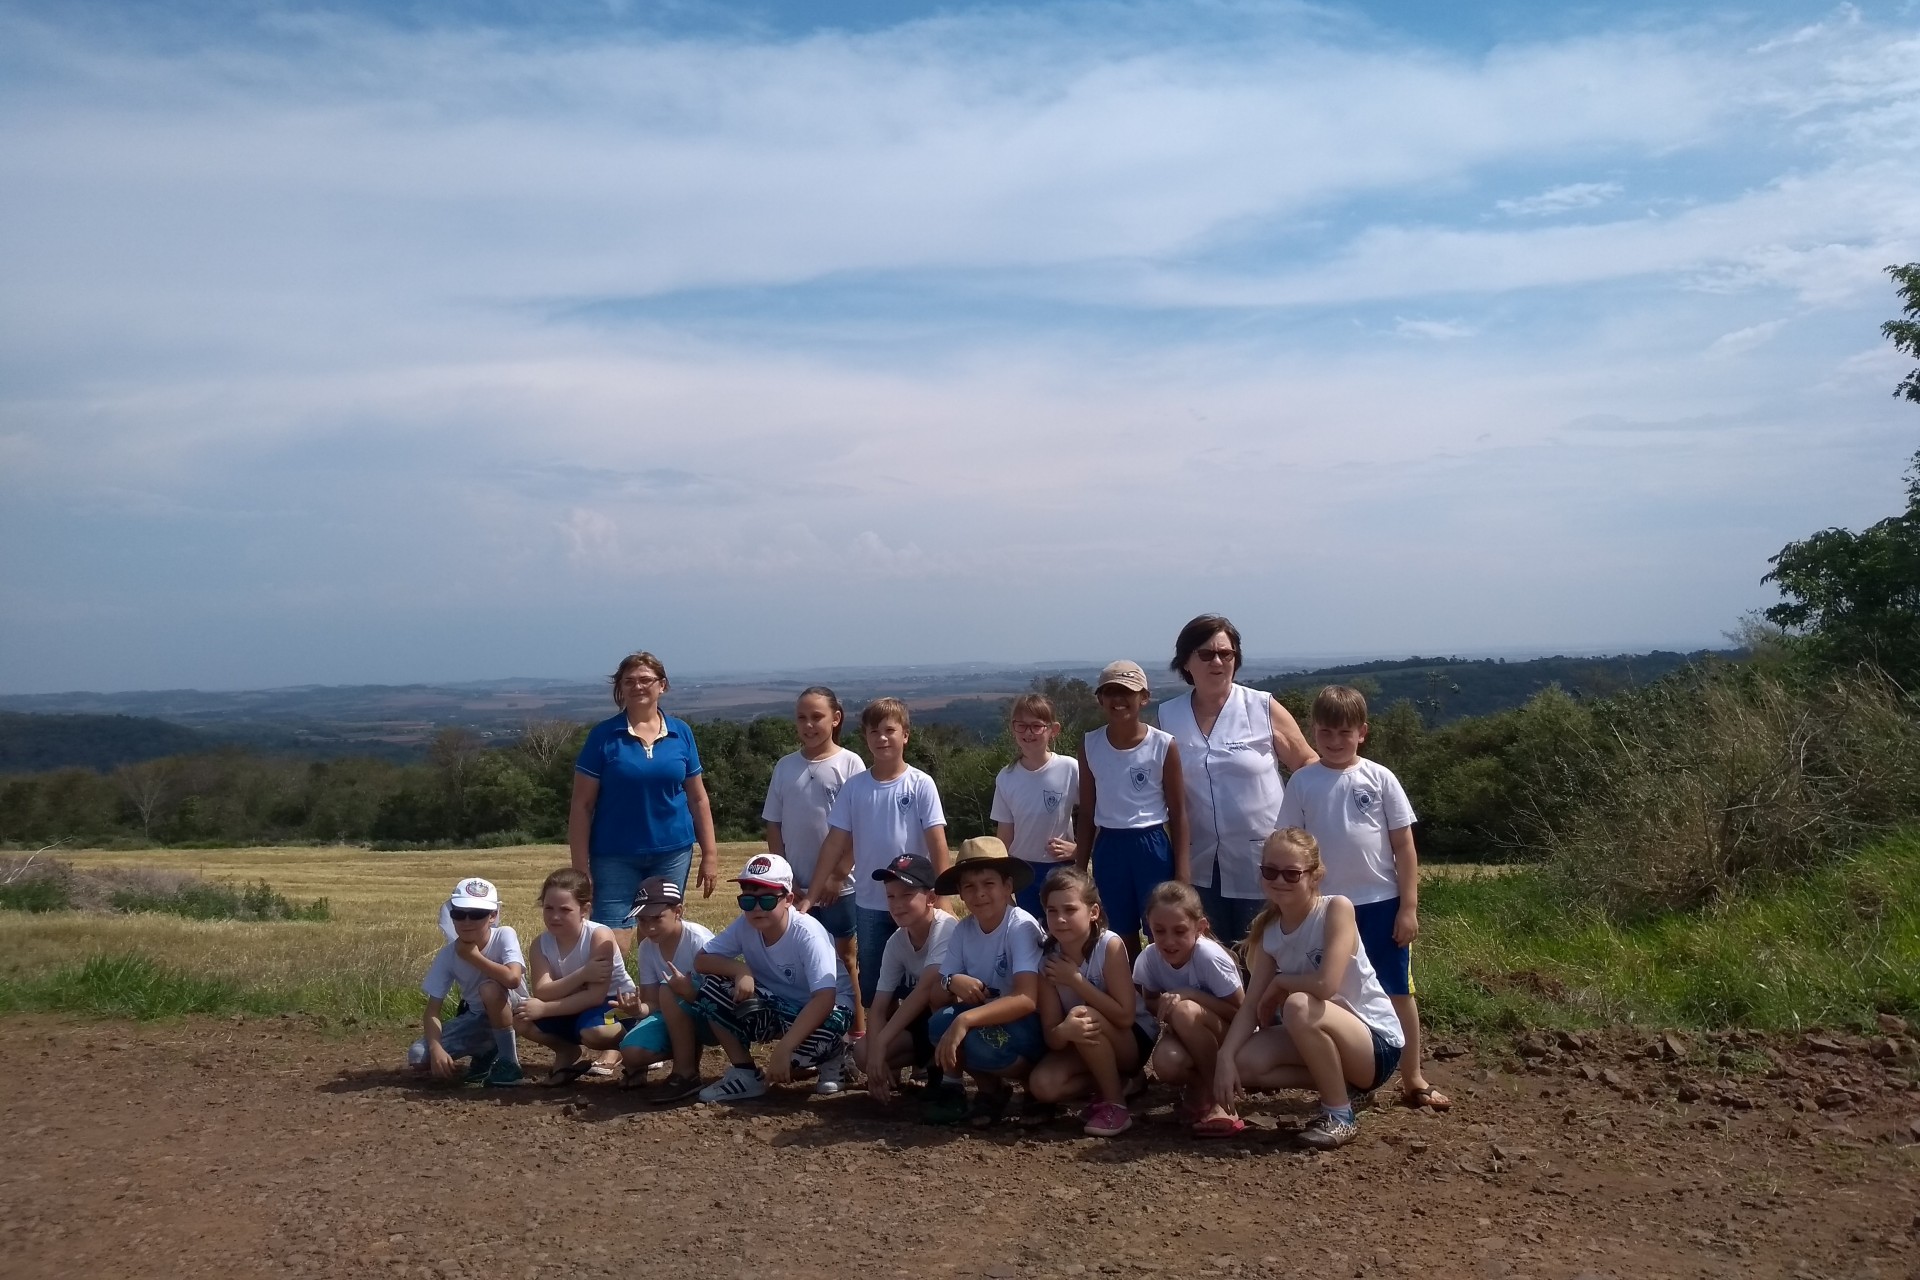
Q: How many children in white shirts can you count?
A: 14